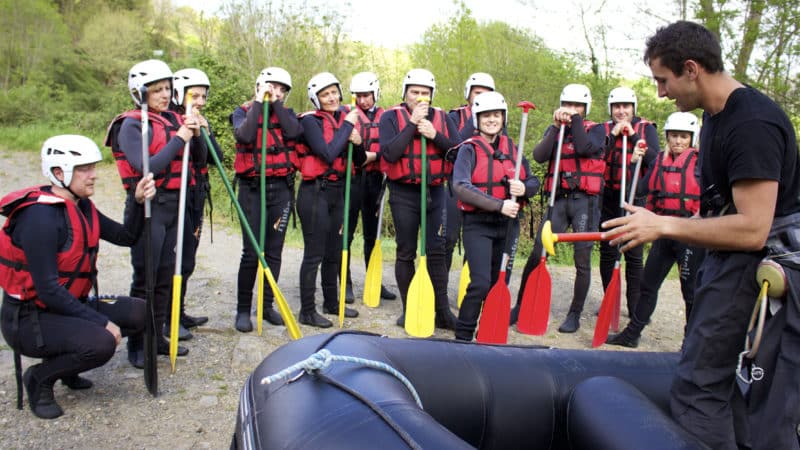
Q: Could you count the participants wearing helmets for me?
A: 12